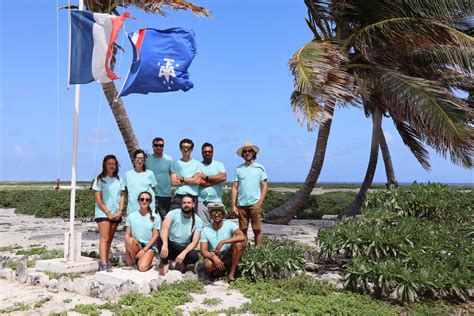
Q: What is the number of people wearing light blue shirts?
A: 9